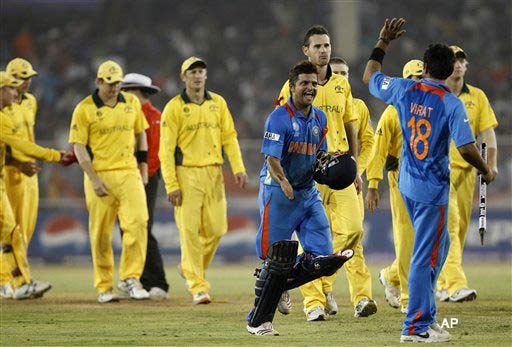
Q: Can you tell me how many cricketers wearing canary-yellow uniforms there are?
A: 8